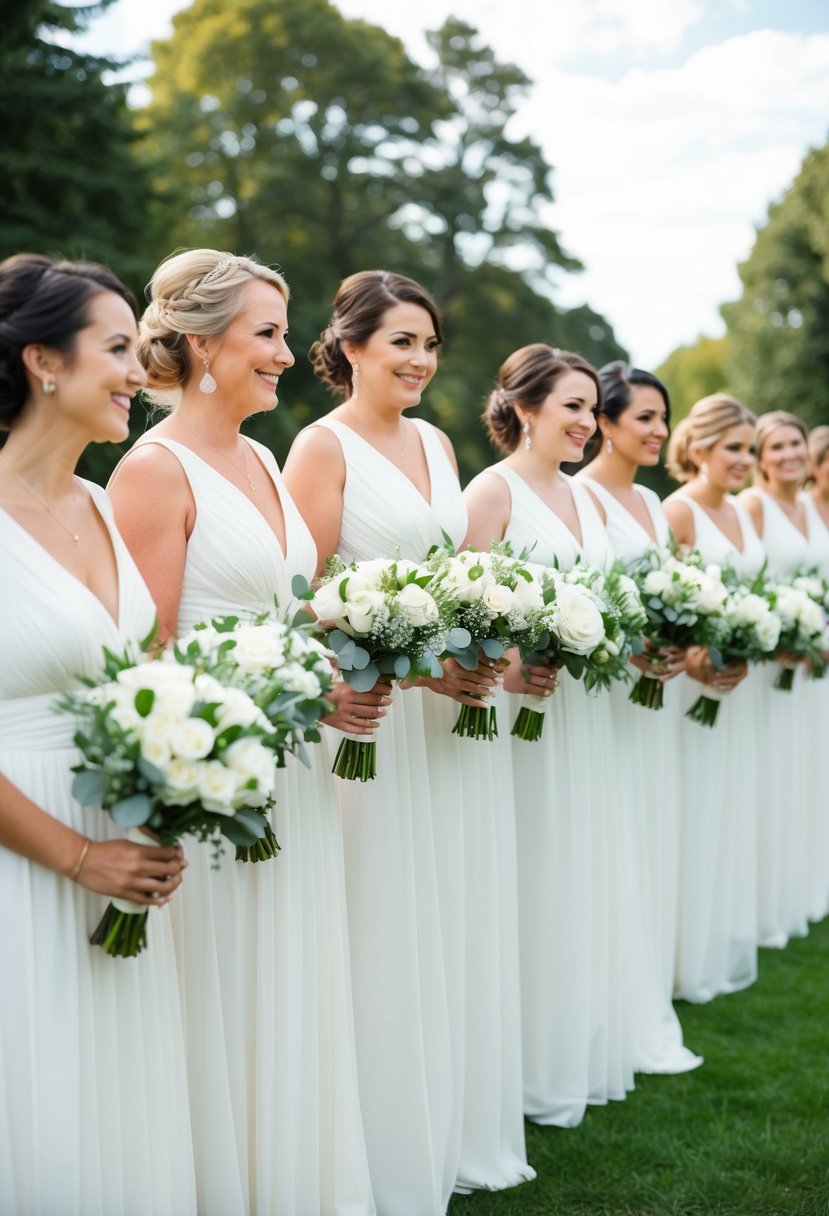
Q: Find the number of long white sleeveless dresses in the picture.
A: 8